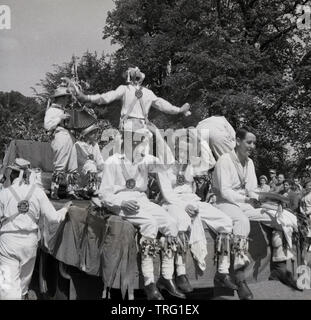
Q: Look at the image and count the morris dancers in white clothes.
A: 8